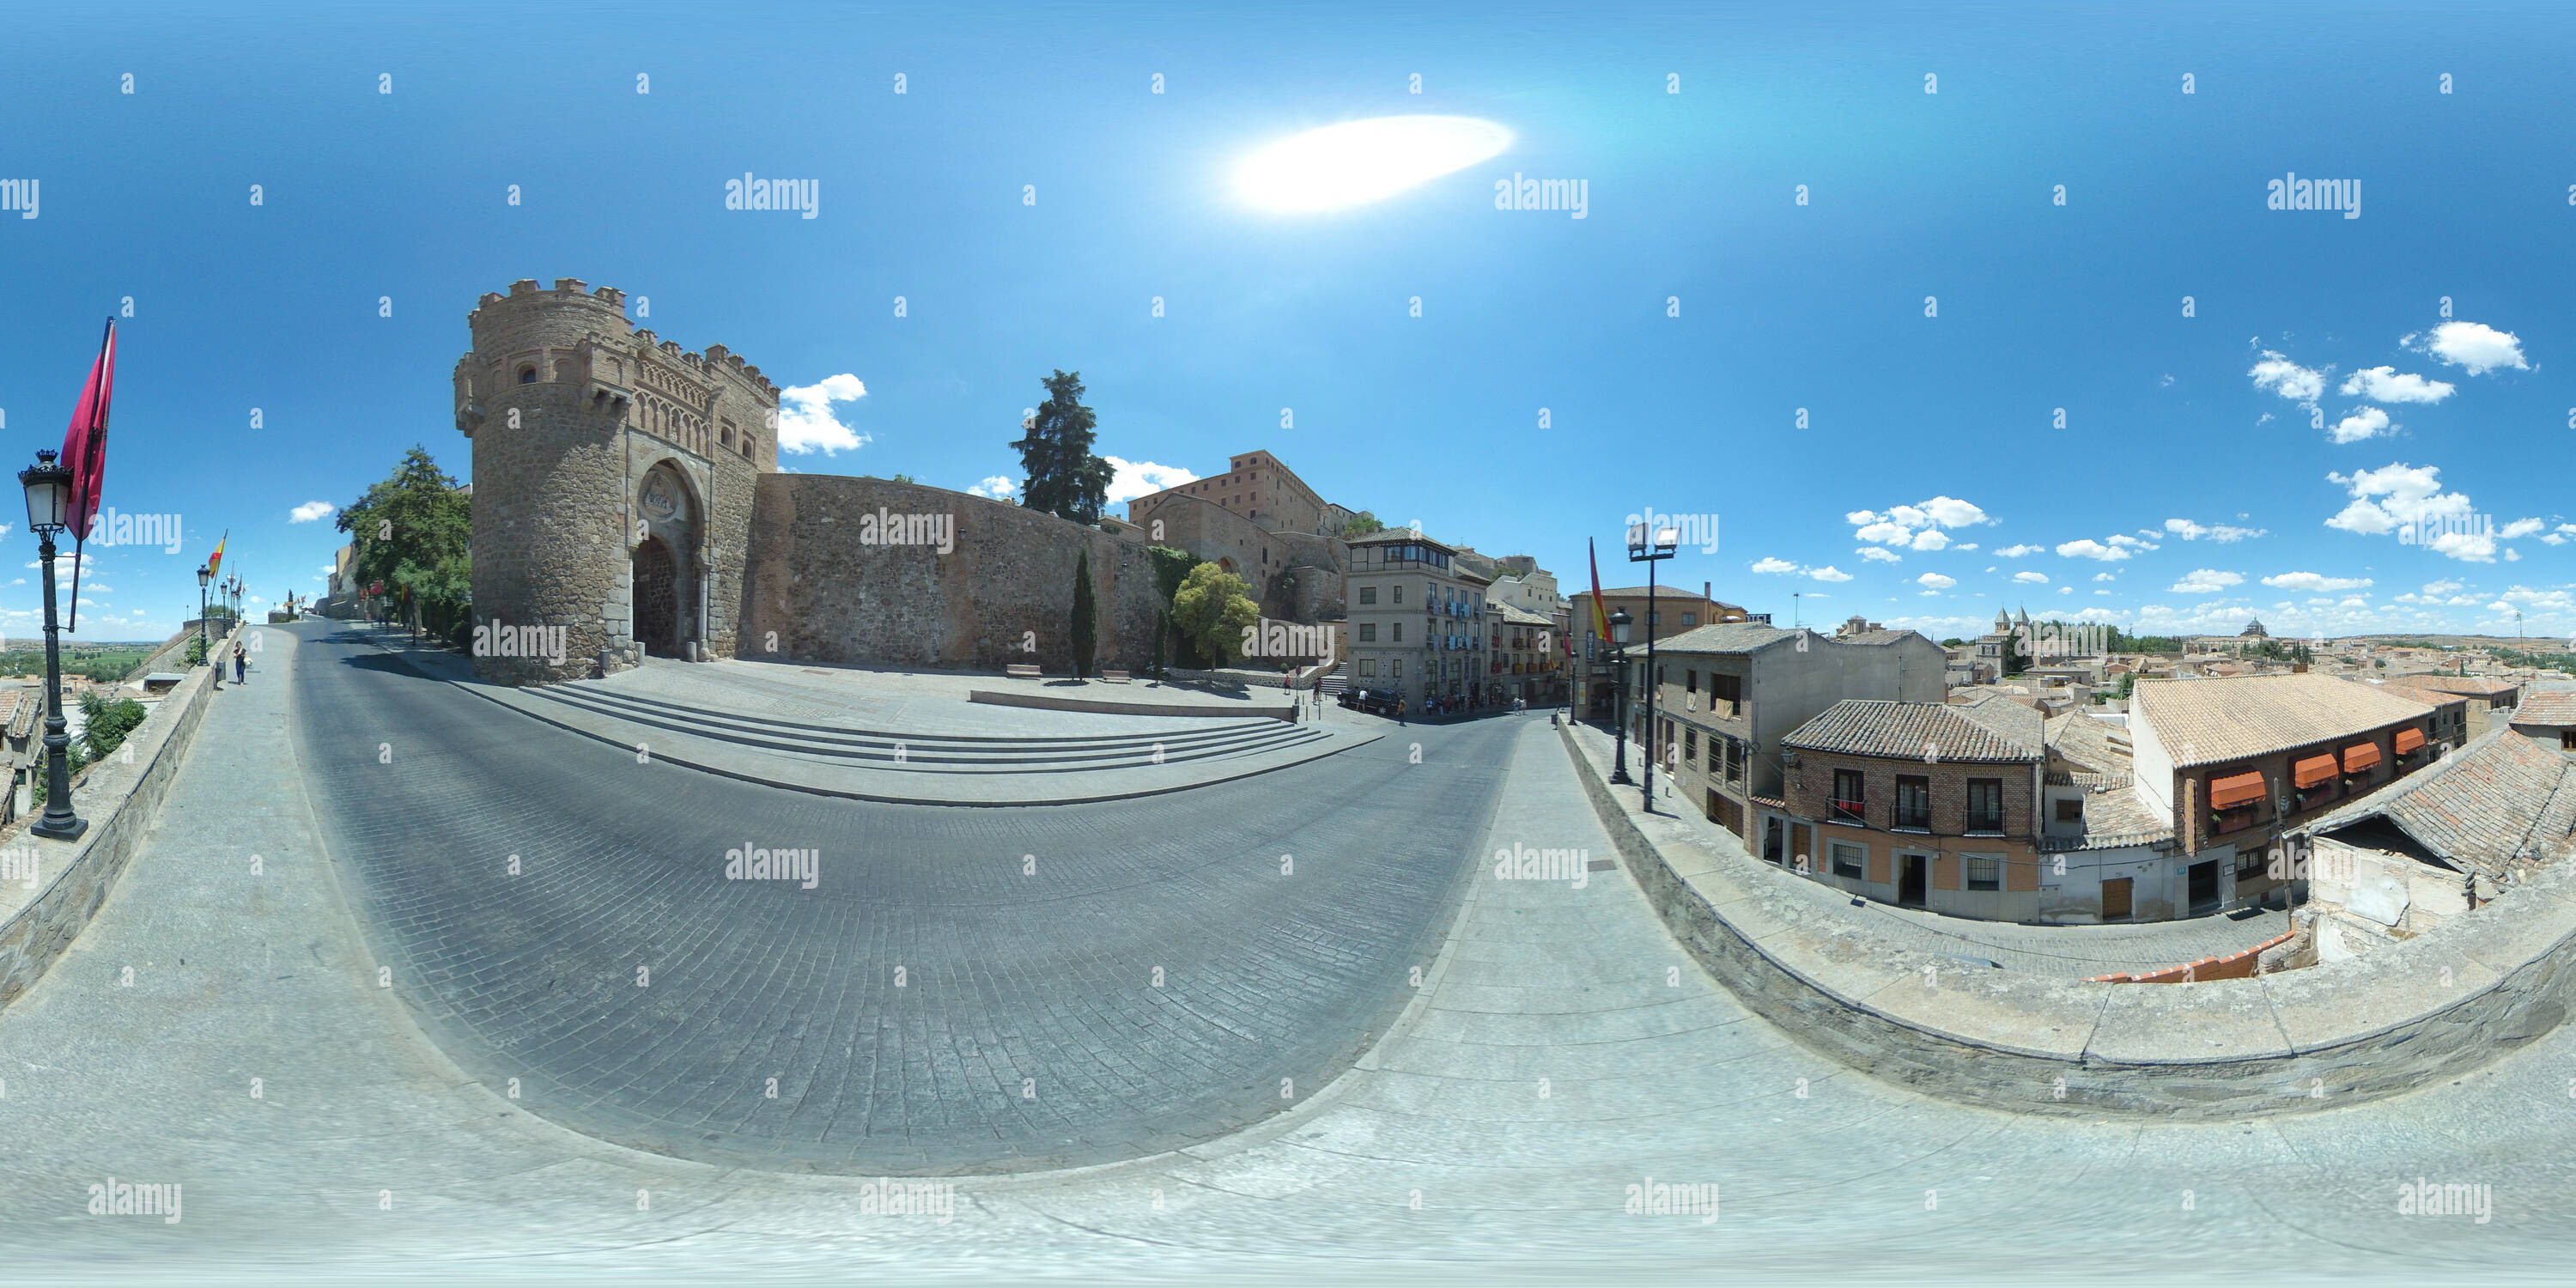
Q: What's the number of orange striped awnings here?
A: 4